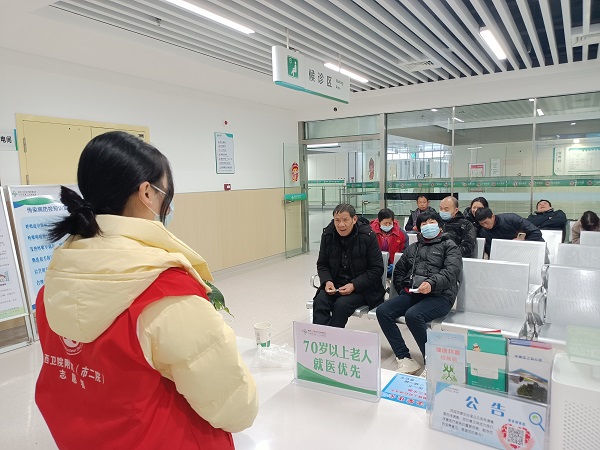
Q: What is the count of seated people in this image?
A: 9